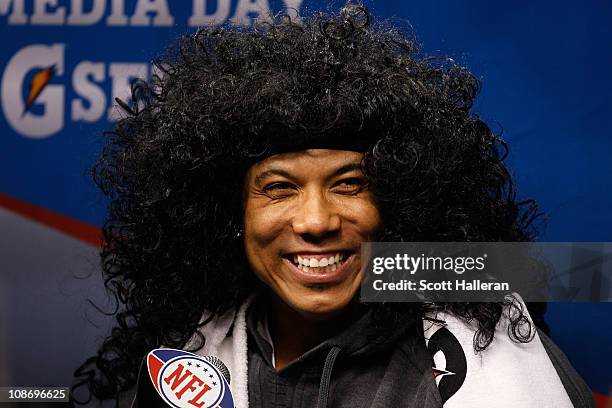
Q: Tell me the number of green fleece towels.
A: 0